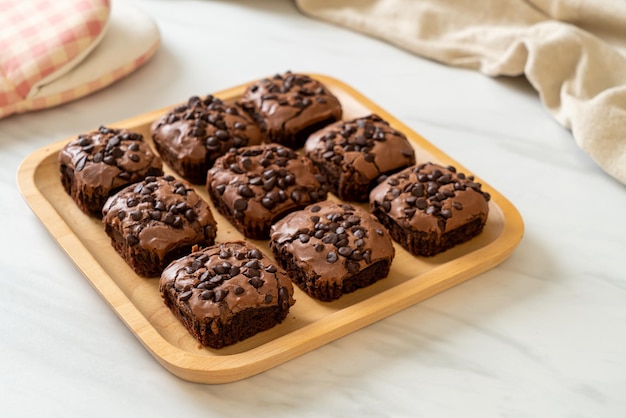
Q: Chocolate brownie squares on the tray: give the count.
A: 9